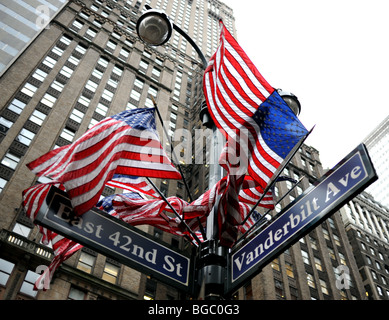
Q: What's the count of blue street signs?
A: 2